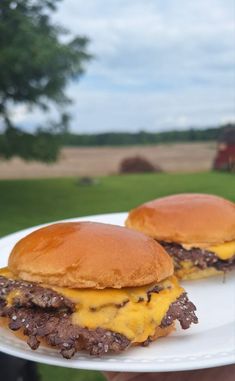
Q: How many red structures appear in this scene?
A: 1